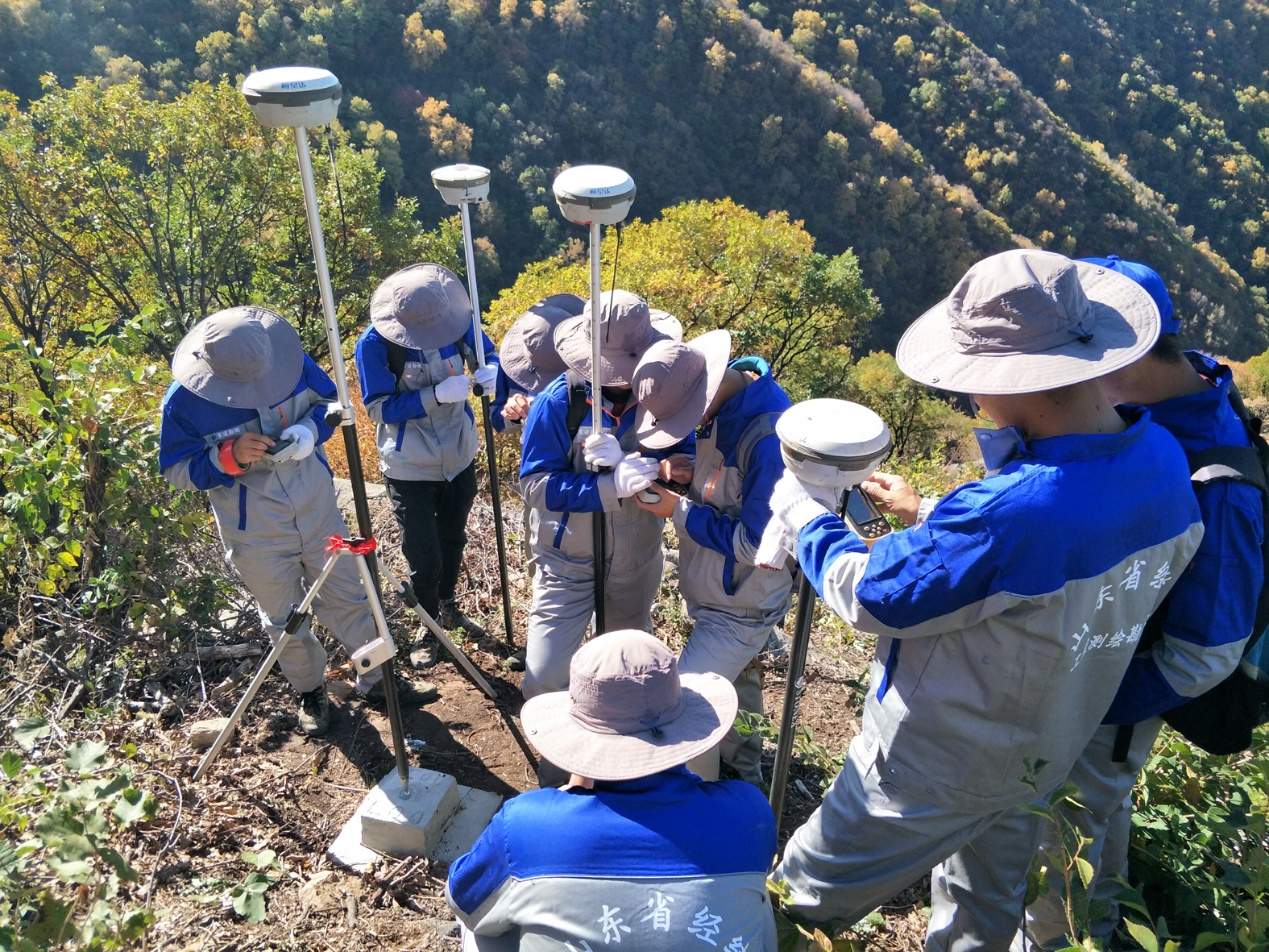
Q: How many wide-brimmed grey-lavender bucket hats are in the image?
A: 7